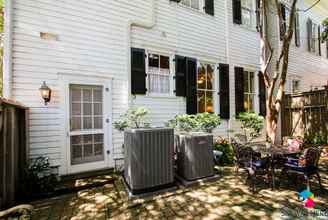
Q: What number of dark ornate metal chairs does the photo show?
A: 4